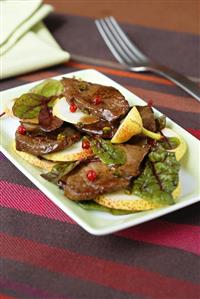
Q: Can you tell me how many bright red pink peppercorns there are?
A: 5